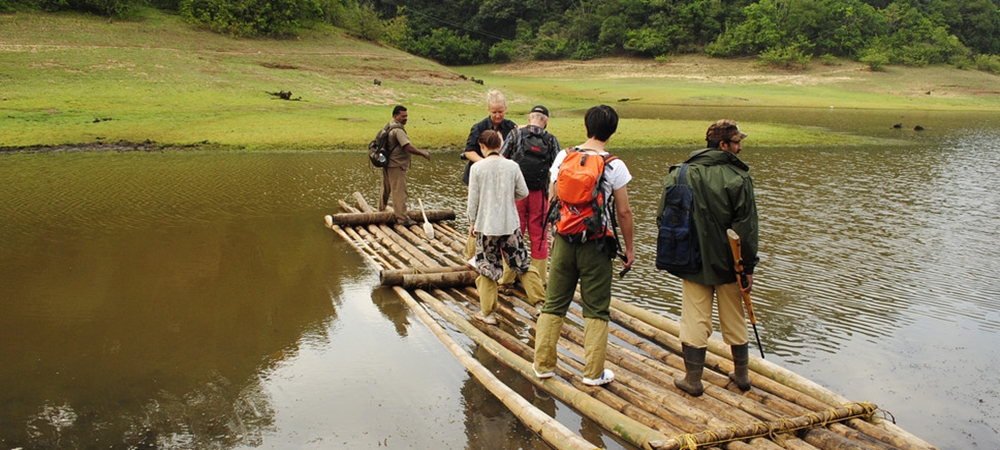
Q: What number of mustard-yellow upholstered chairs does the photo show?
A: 0